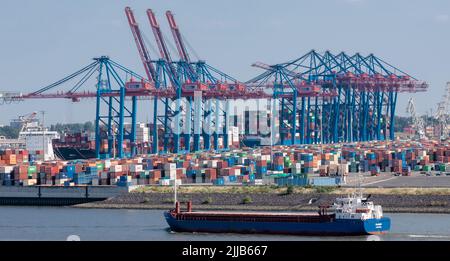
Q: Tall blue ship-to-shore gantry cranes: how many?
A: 10